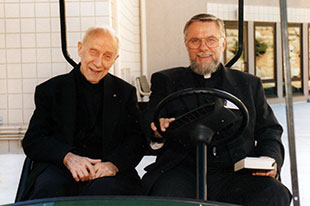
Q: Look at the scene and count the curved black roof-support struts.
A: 2